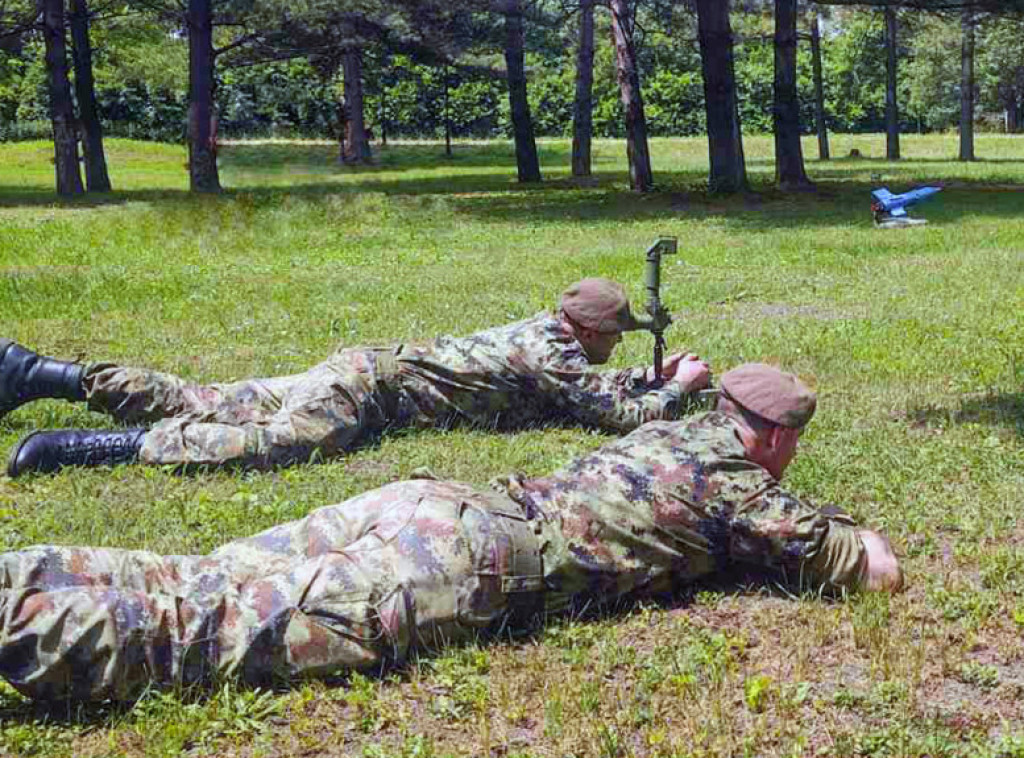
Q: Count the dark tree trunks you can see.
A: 12